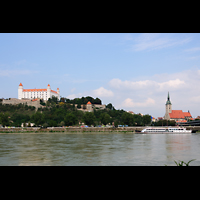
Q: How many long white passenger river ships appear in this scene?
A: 1